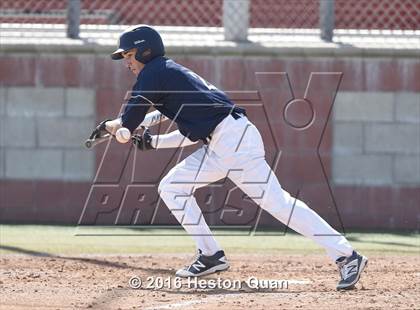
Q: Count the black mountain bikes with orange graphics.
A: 0